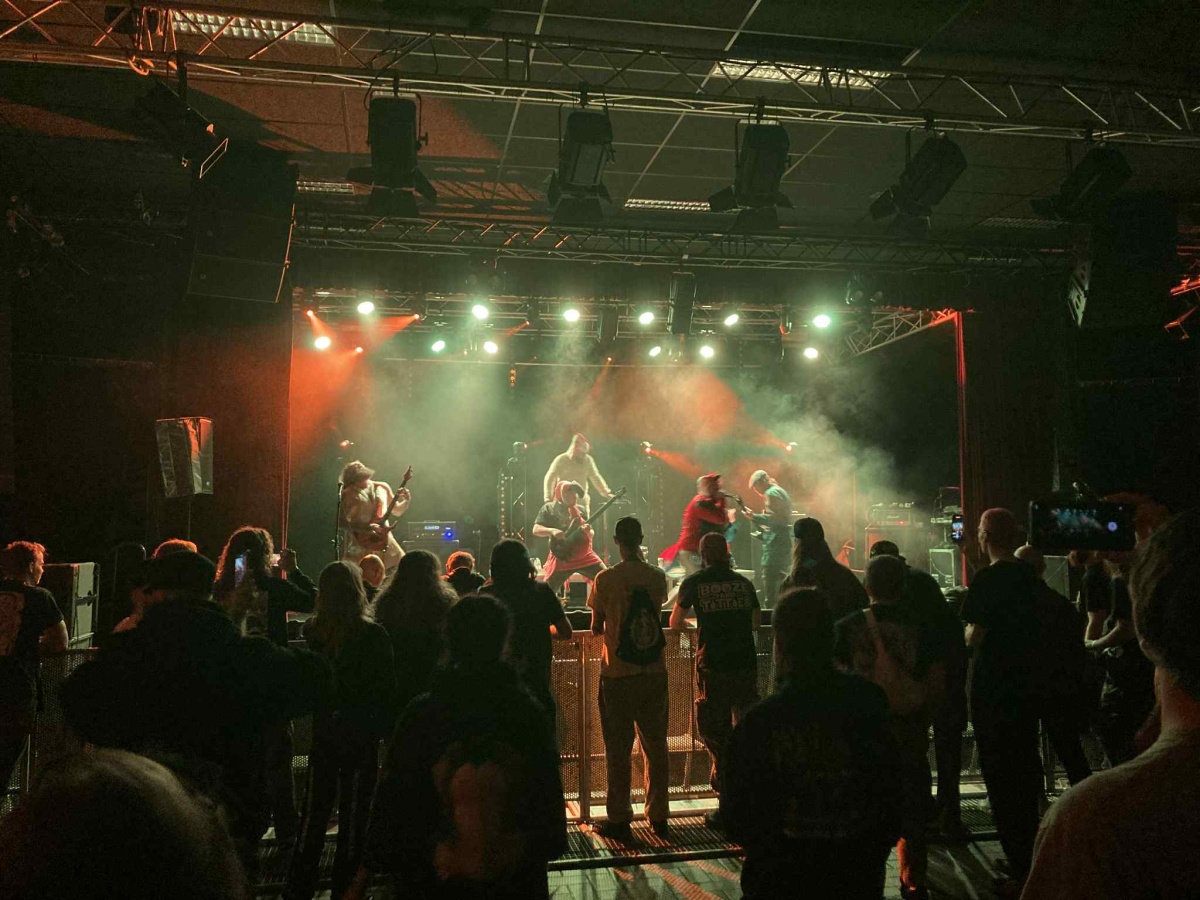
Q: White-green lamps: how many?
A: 12